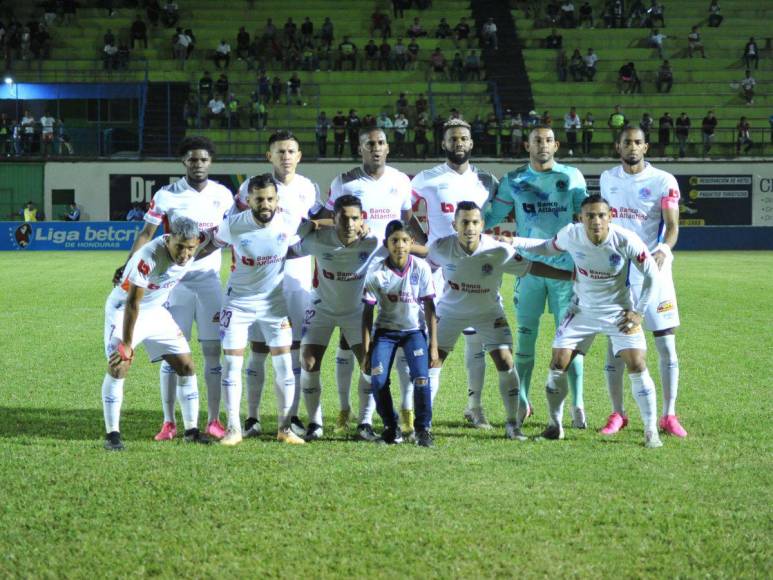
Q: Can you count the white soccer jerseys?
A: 11